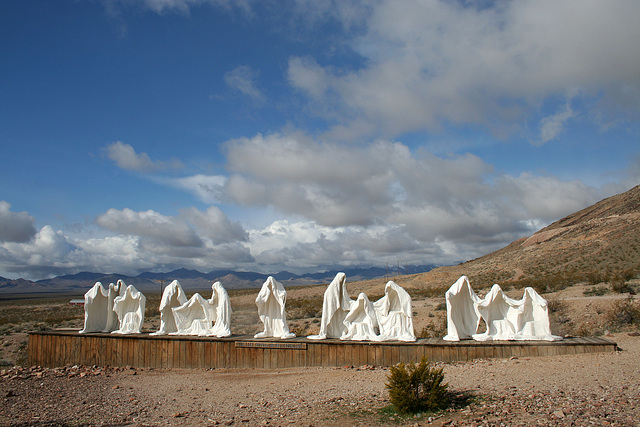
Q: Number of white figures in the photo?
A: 13